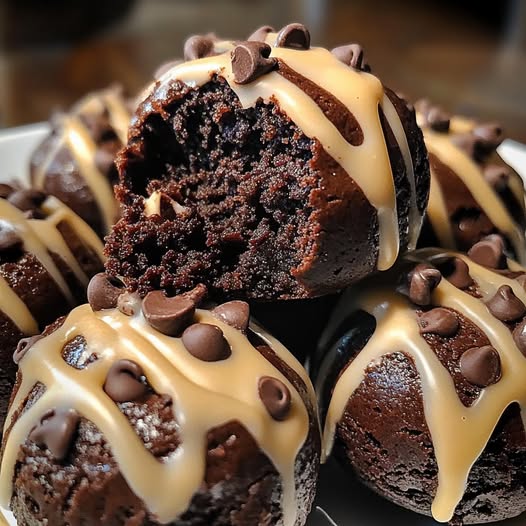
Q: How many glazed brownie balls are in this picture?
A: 6